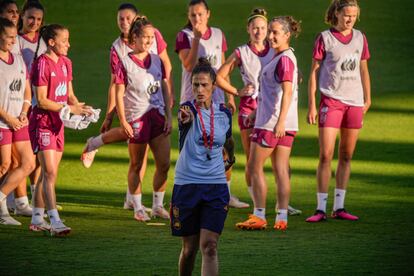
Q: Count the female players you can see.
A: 10